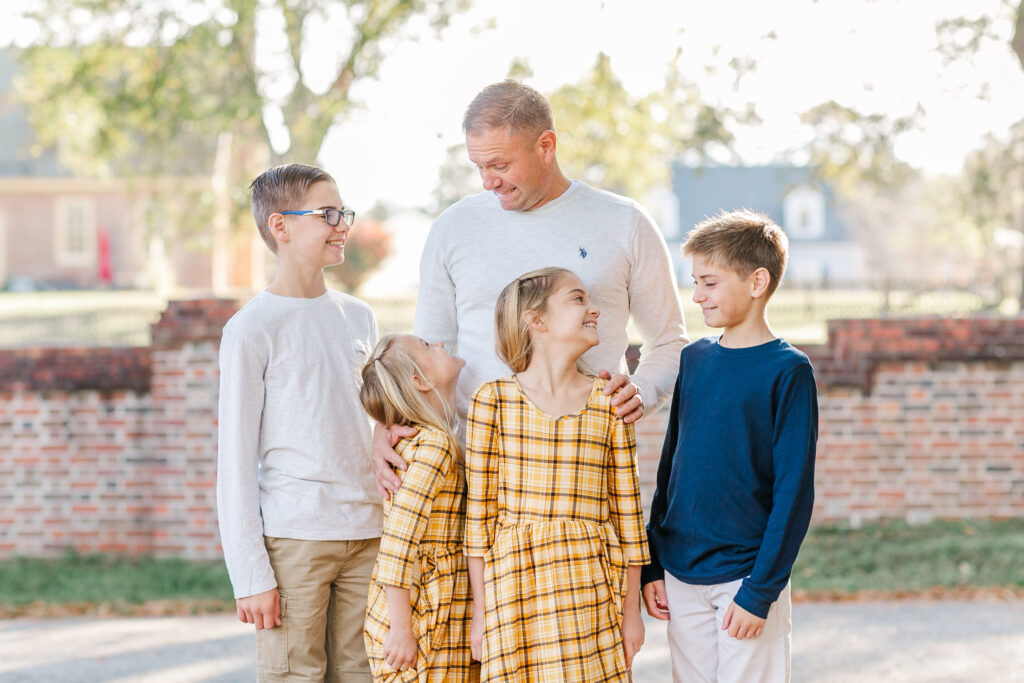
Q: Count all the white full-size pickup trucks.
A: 0